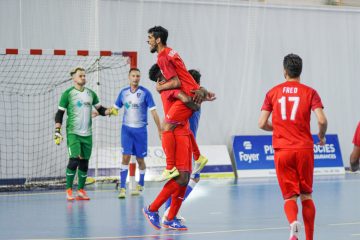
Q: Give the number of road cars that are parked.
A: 0